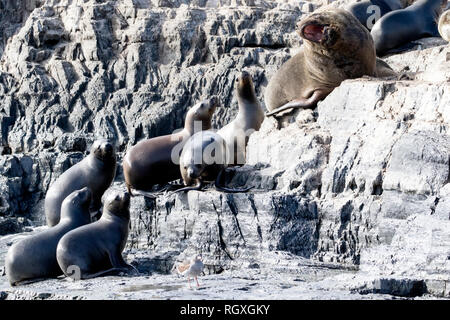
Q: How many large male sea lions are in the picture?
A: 1